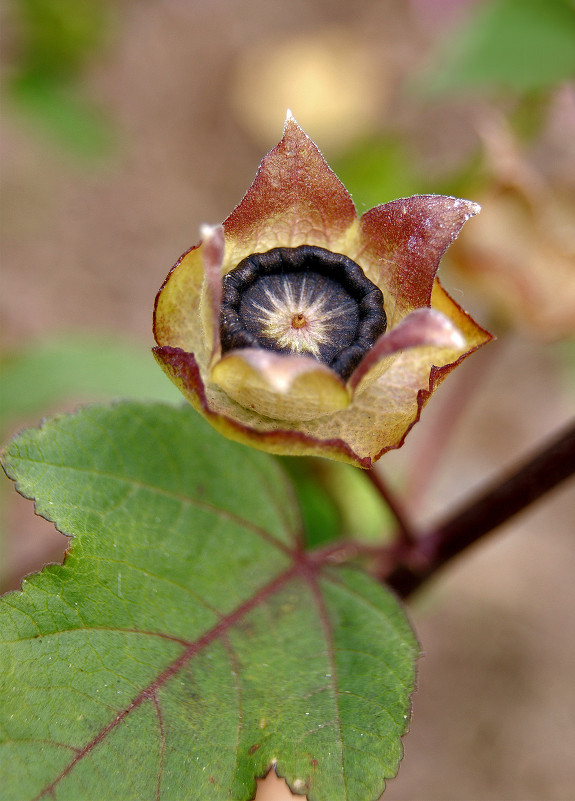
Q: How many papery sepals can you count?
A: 5